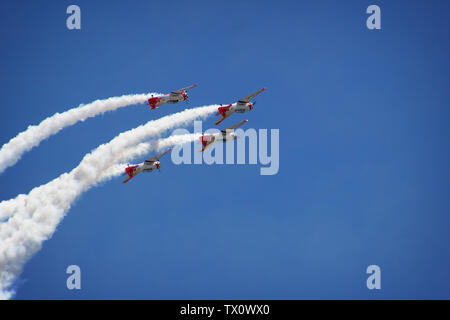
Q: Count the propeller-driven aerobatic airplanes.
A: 4